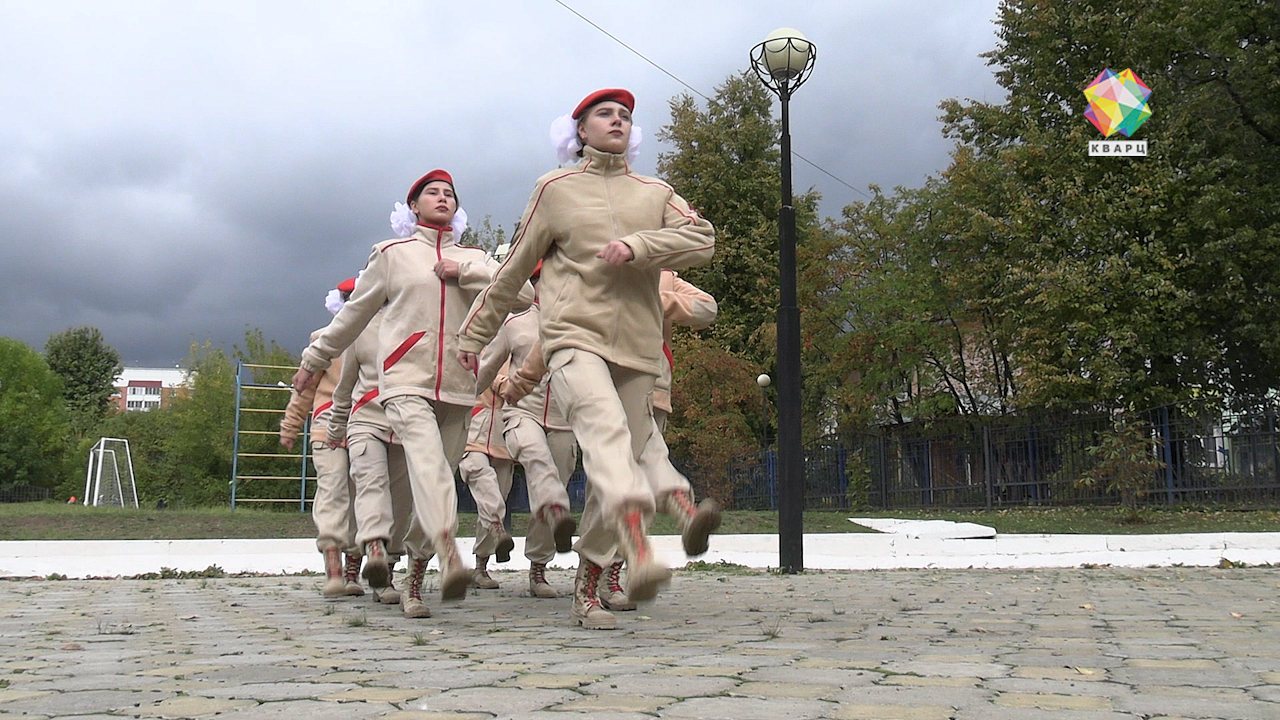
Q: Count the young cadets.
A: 7